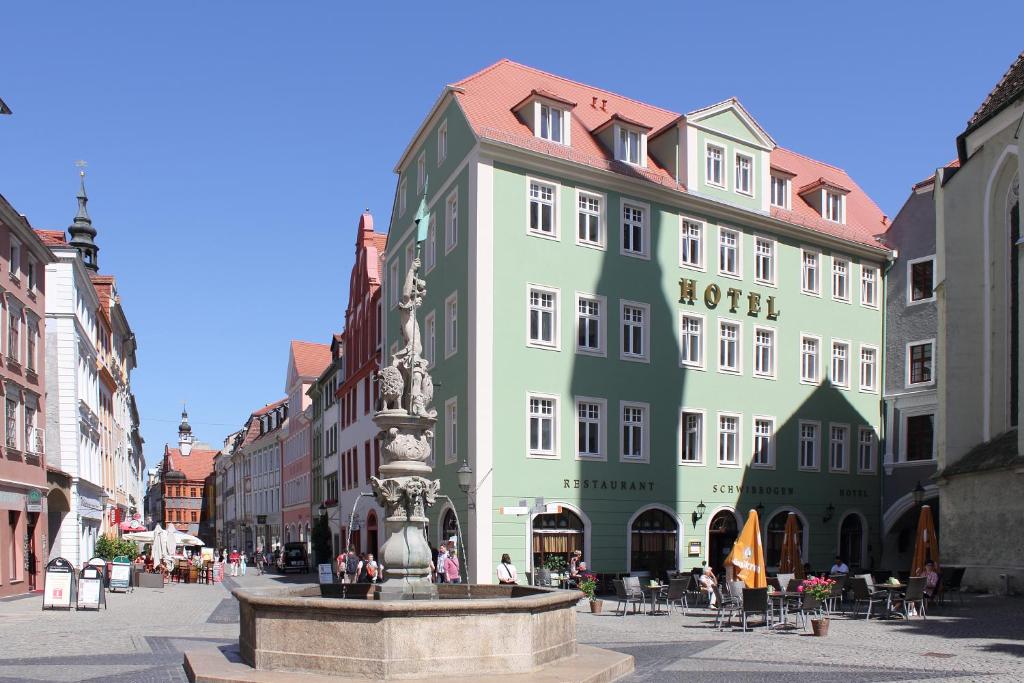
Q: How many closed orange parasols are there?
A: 3